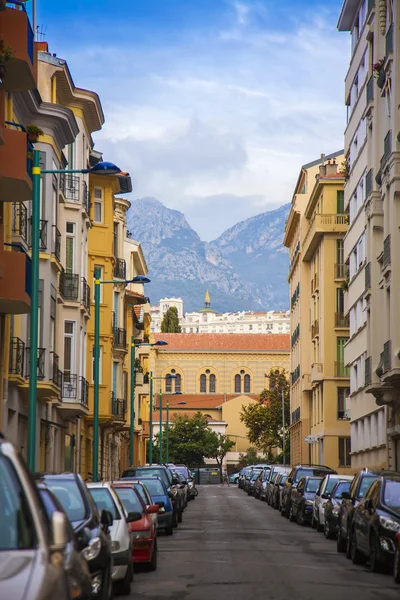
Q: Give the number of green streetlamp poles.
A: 6